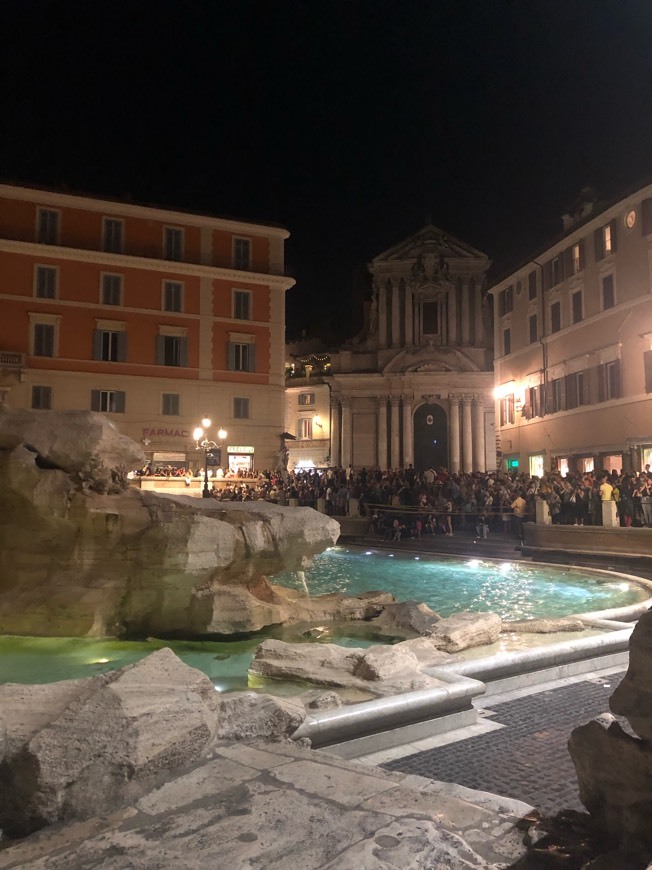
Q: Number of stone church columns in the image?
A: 14